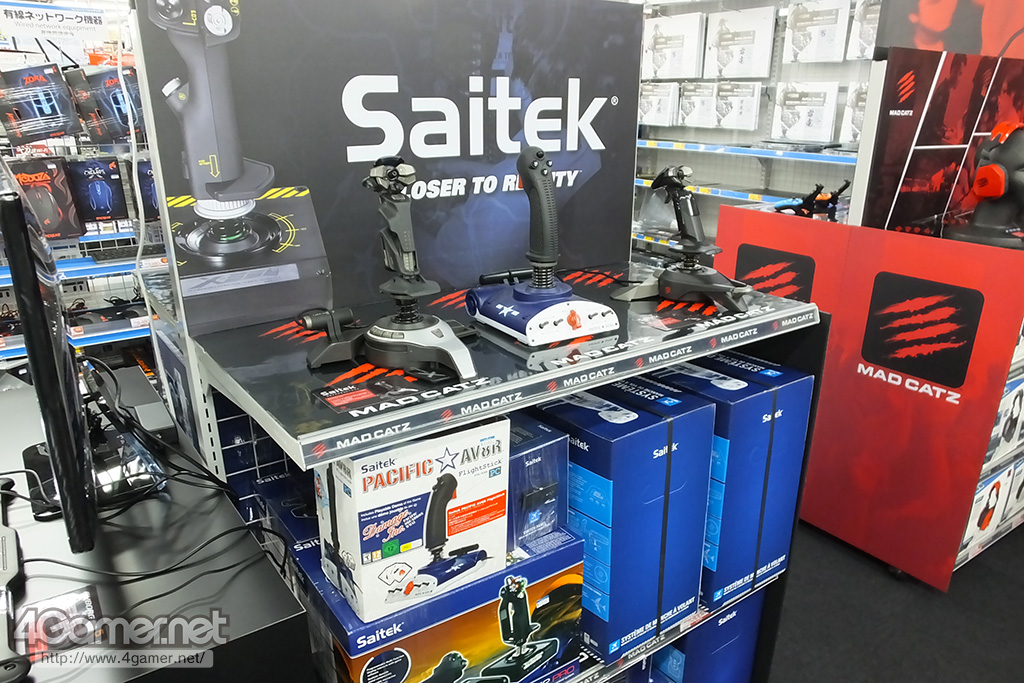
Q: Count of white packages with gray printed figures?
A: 9